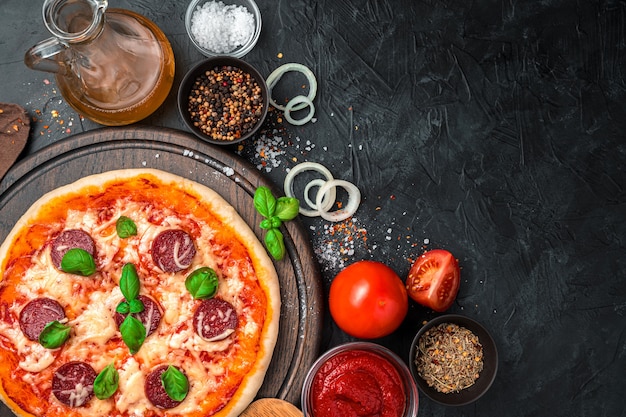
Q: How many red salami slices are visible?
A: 7